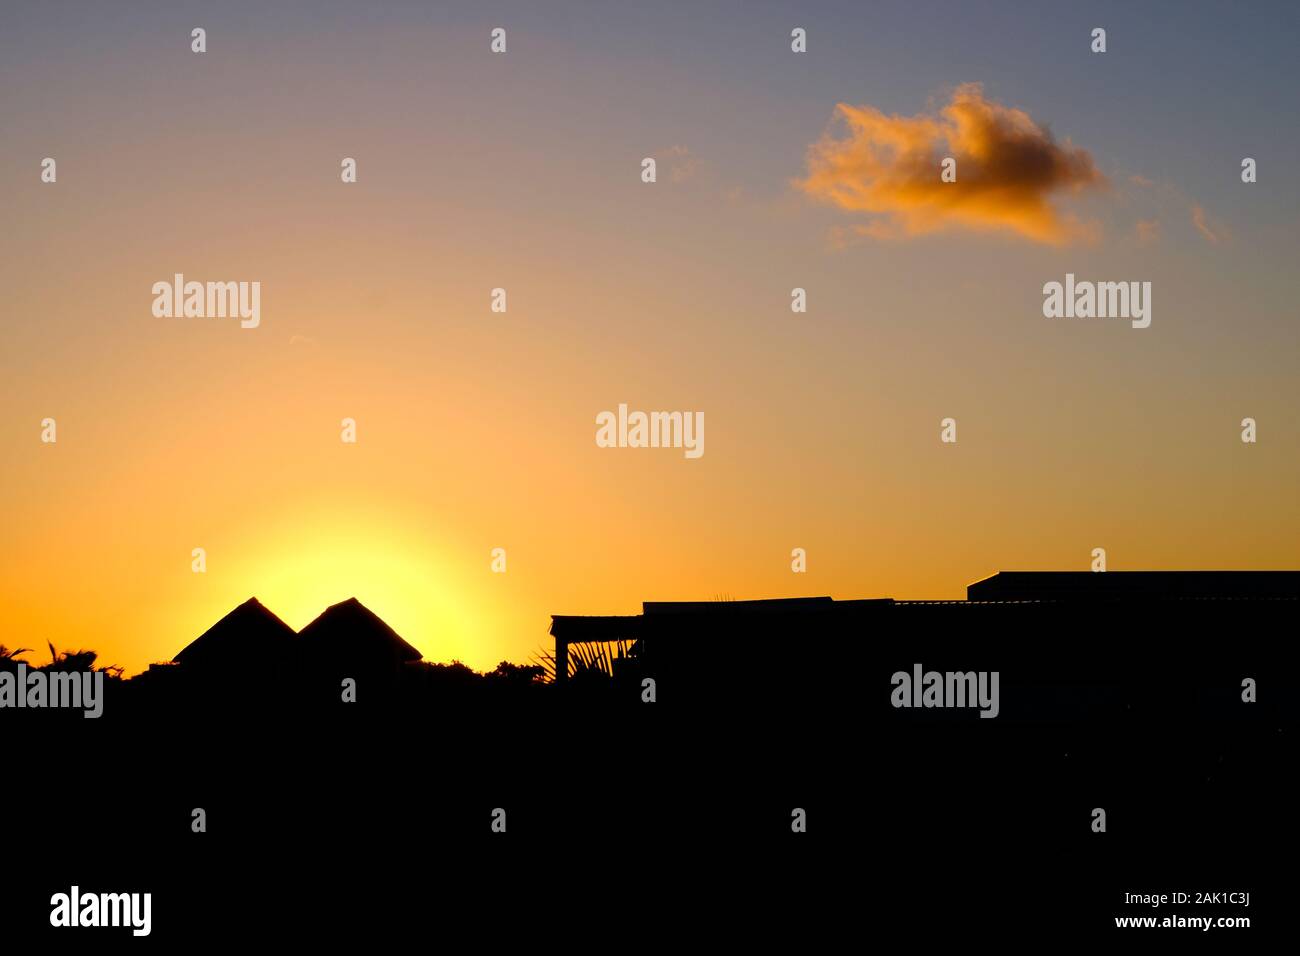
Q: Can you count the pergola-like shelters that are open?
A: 1